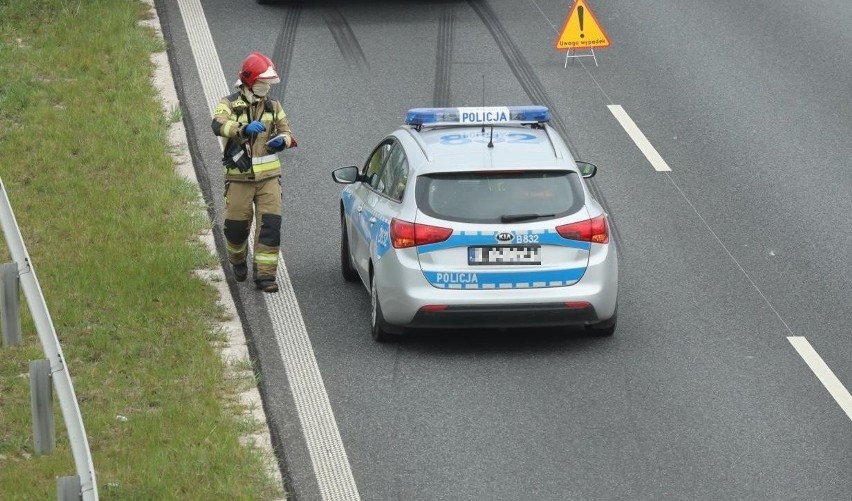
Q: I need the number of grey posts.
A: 3